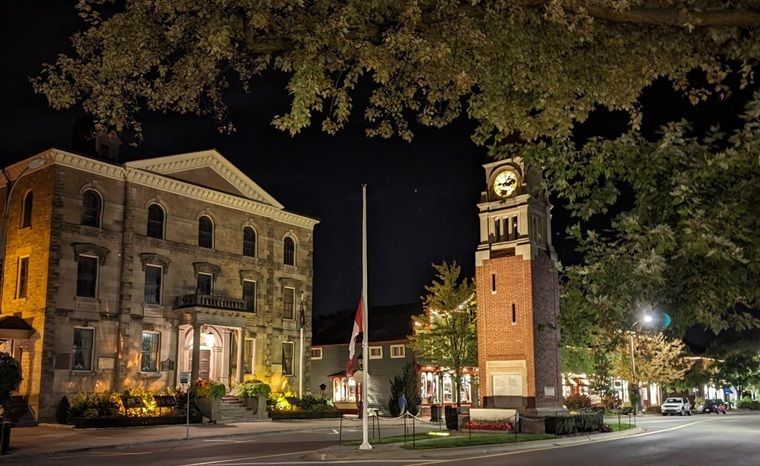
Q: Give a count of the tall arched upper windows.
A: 6